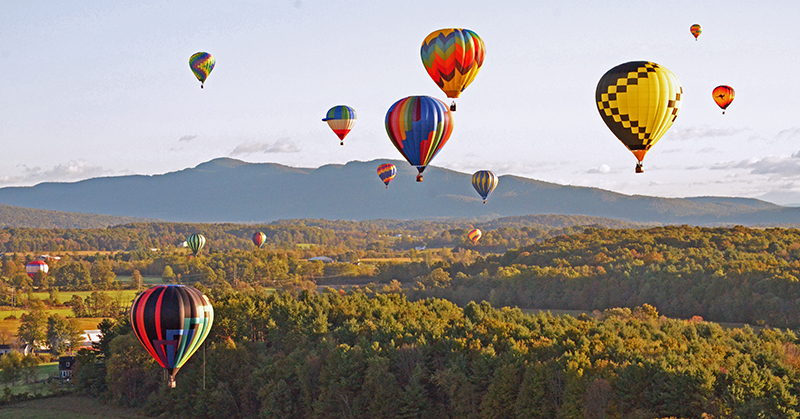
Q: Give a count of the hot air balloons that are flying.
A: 14